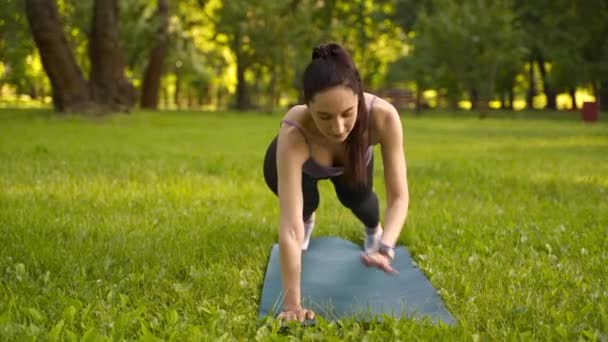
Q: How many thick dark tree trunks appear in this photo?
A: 3